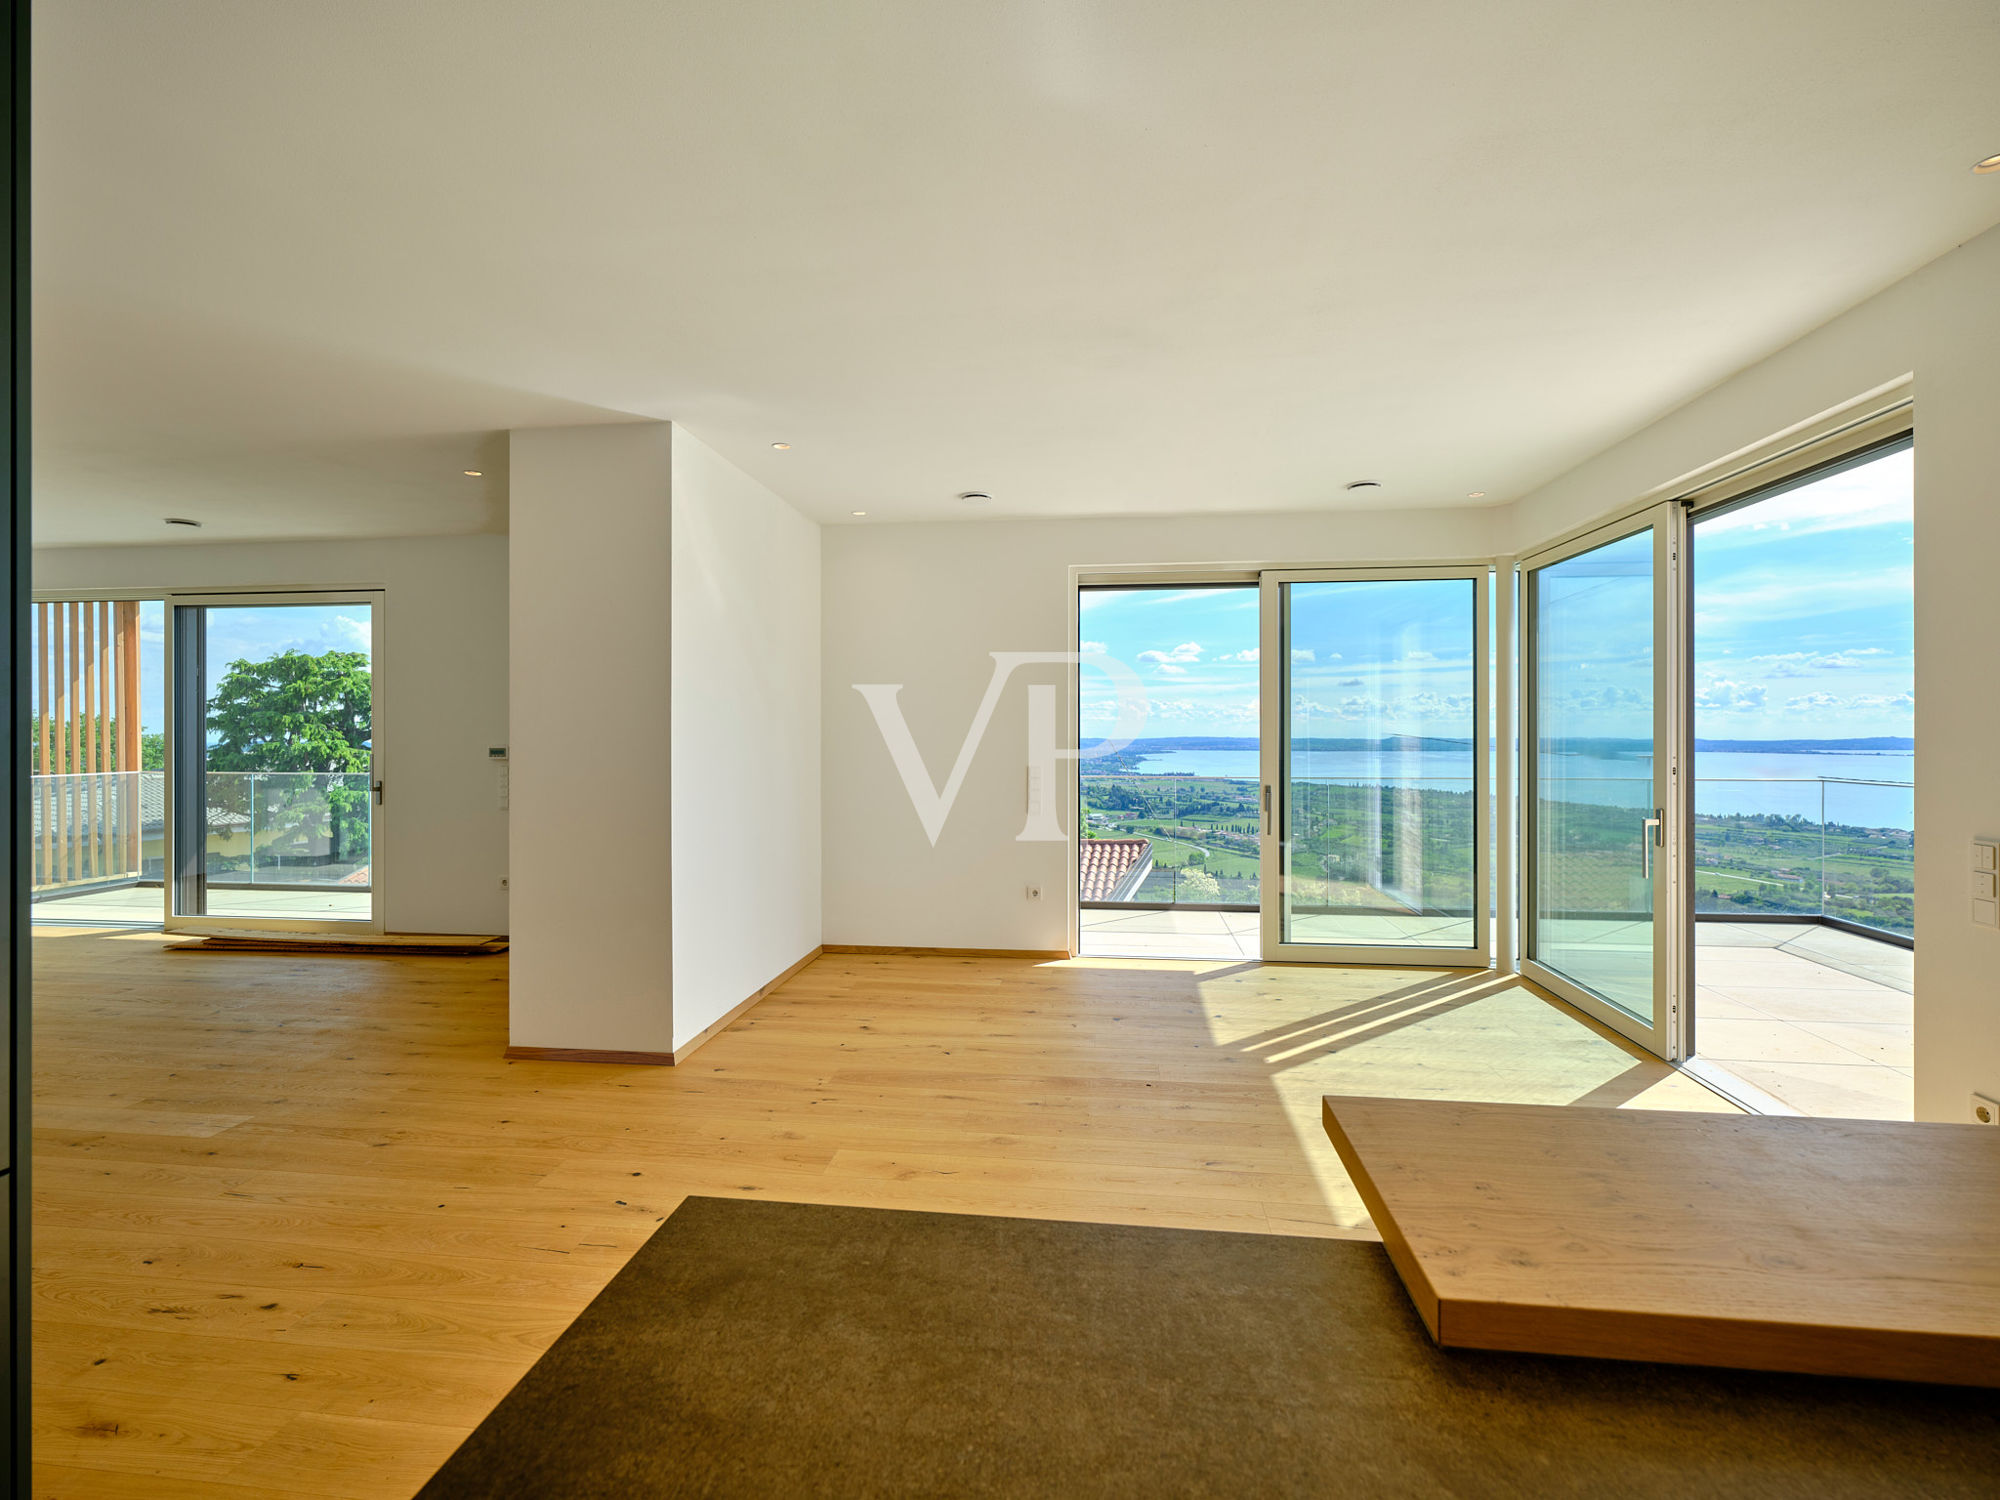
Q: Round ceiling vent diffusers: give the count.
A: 3